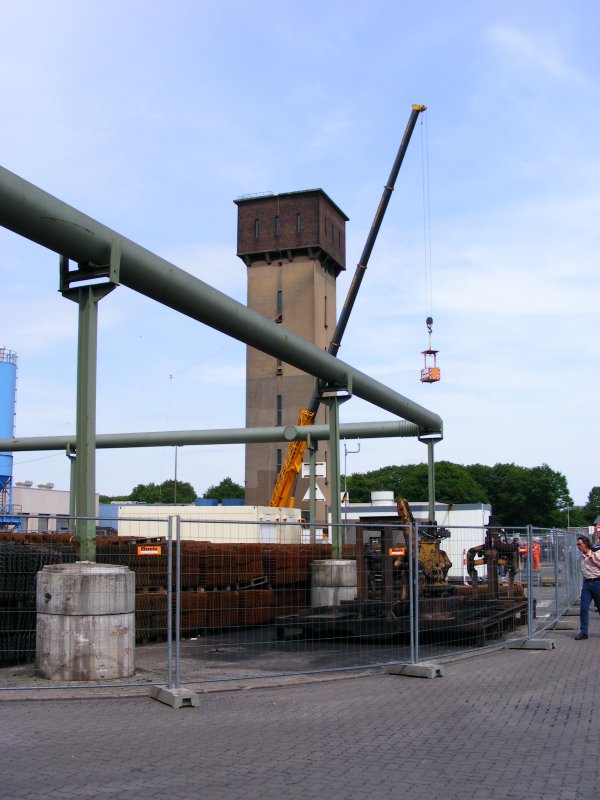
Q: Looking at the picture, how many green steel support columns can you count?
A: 5